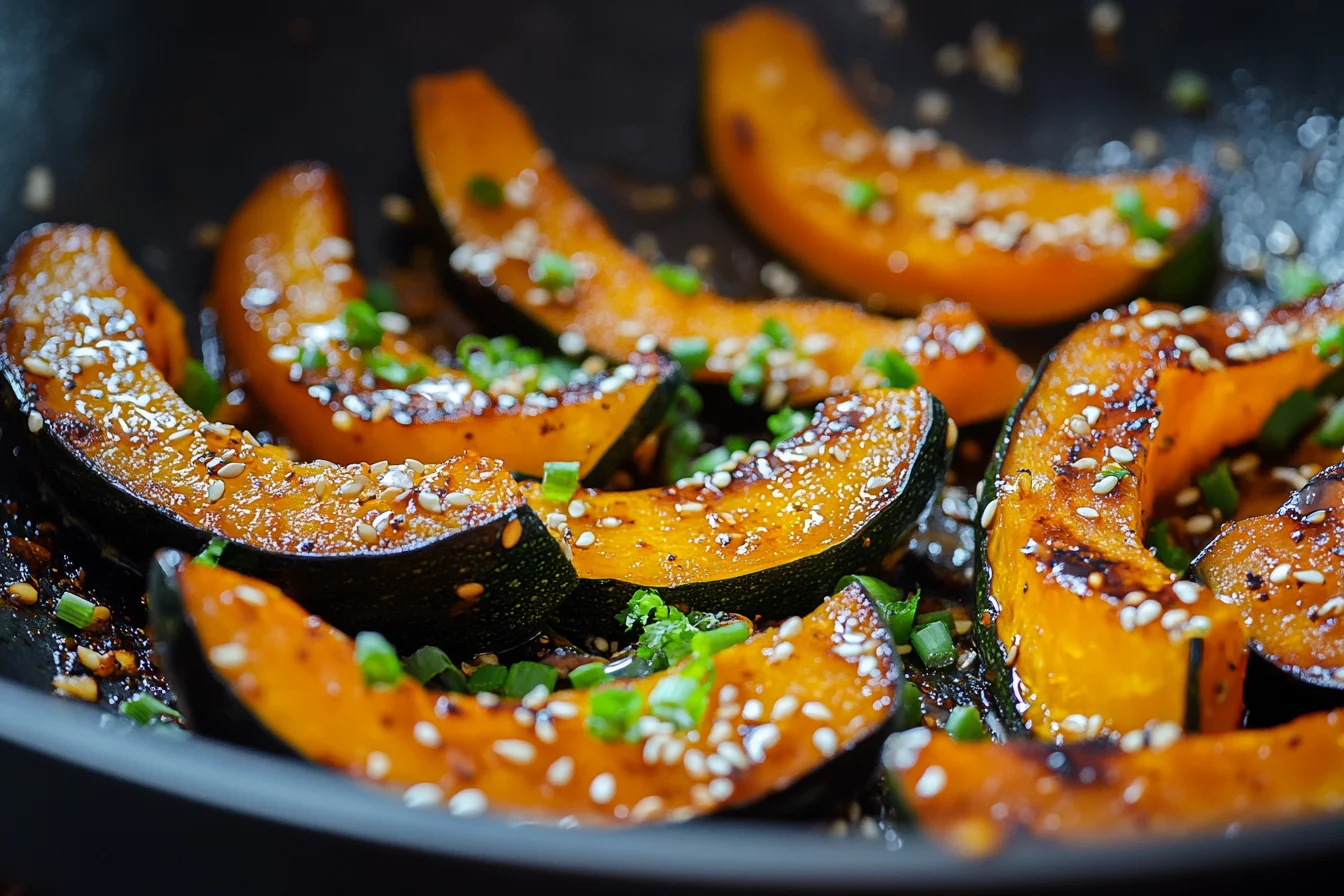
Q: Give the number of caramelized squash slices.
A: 9